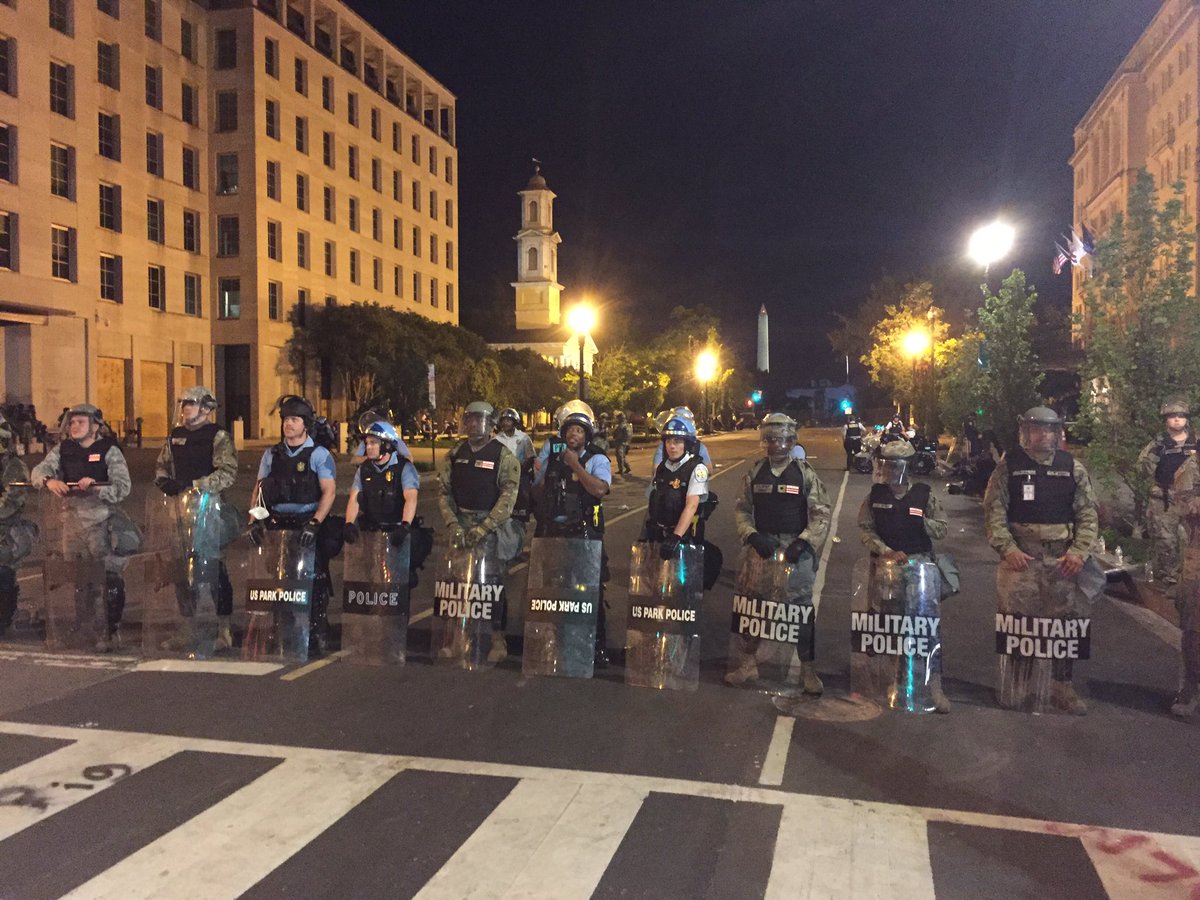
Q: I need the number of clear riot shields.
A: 10